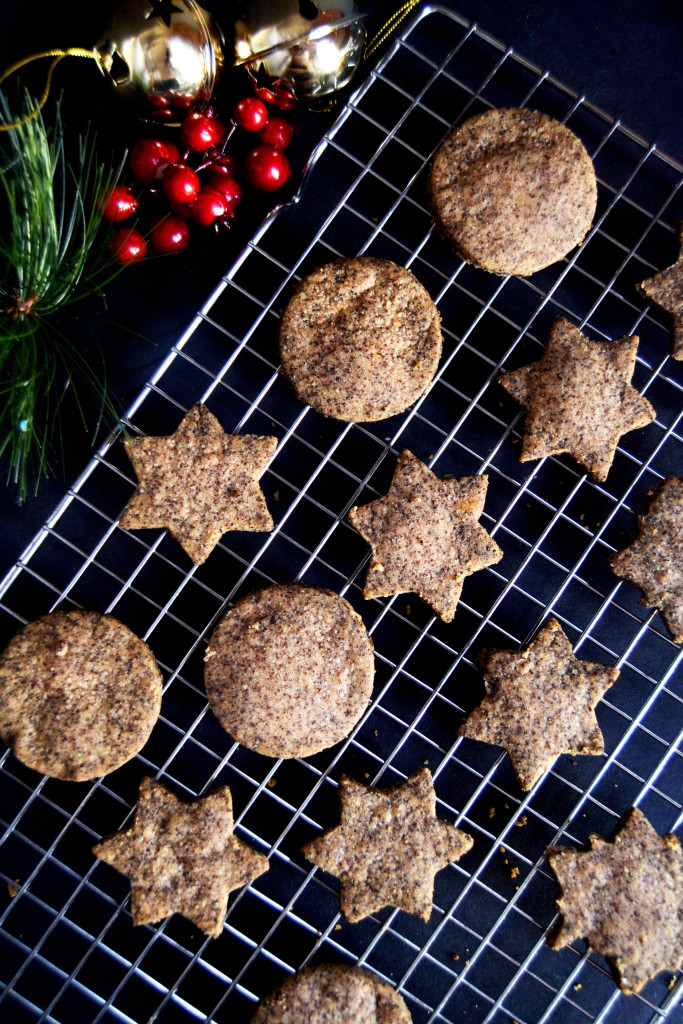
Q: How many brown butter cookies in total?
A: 14